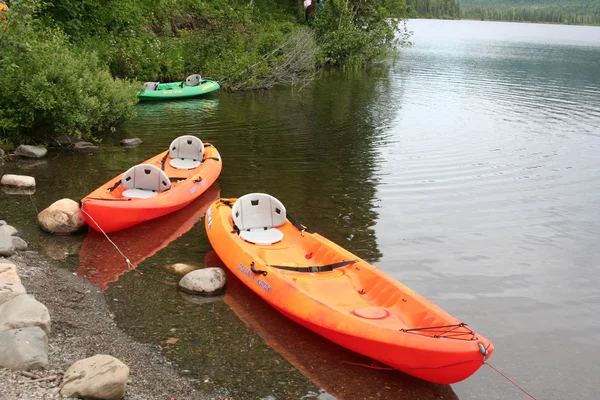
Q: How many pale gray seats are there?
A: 5